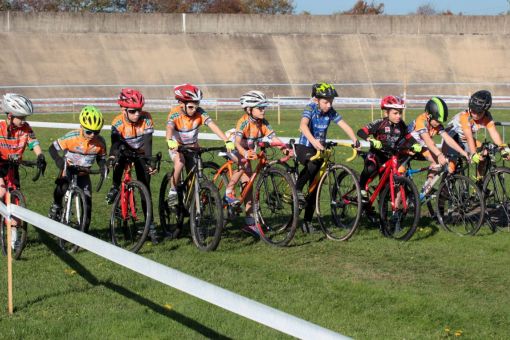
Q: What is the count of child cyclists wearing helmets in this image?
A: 9